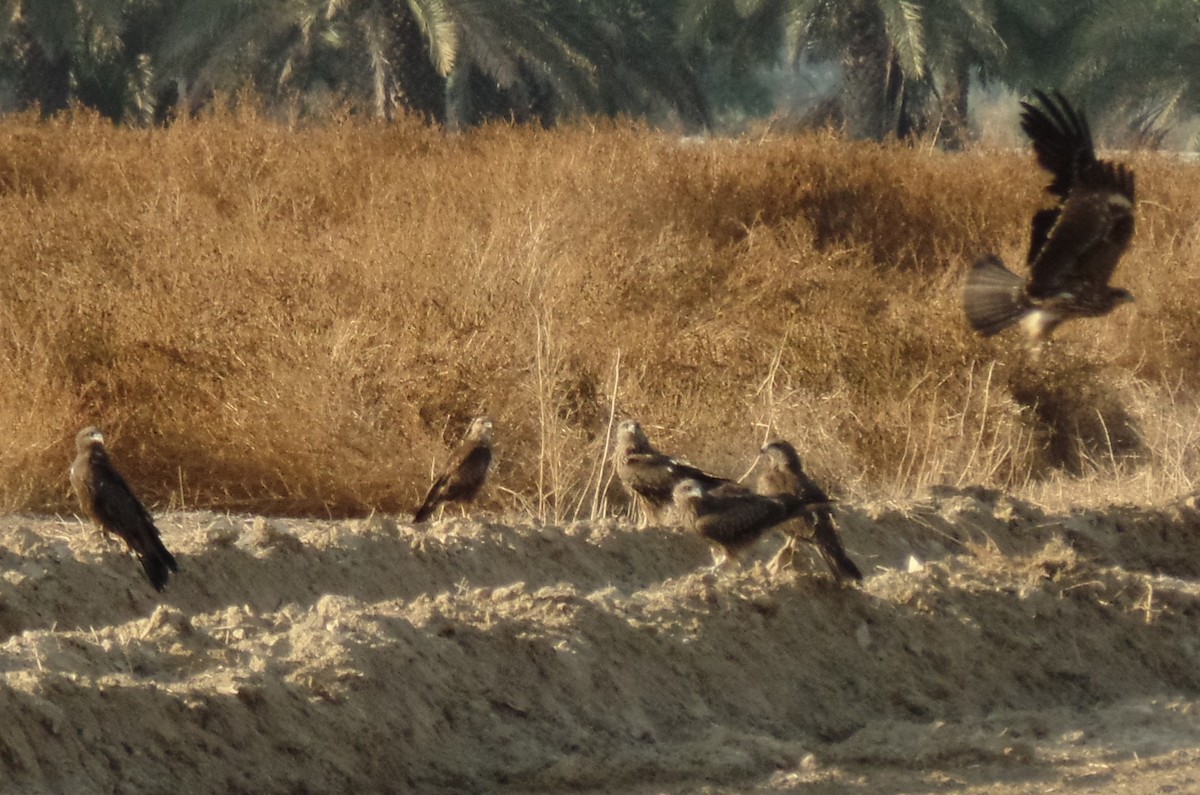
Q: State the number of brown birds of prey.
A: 6